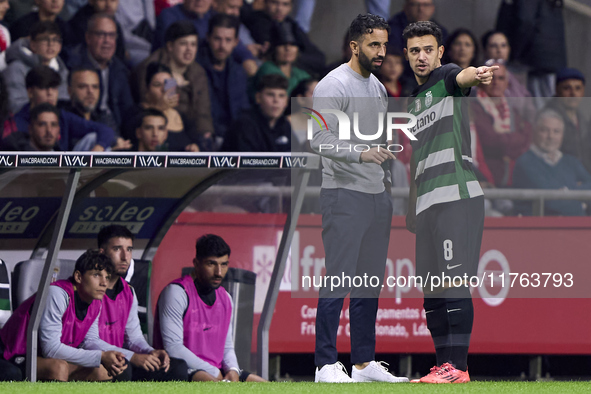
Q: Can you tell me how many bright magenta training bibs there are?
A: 3